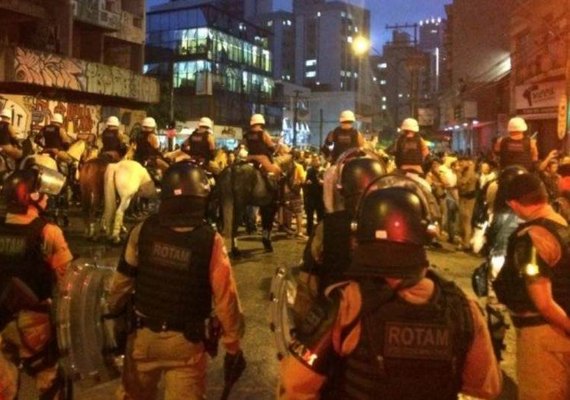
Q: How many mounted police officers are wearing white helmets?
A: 9